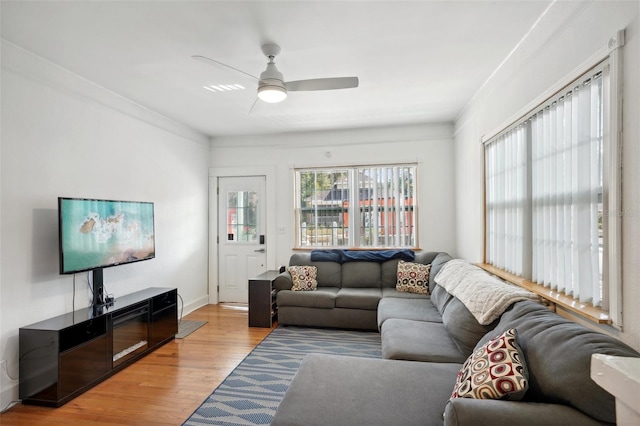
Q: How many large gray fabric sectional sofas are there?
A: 1